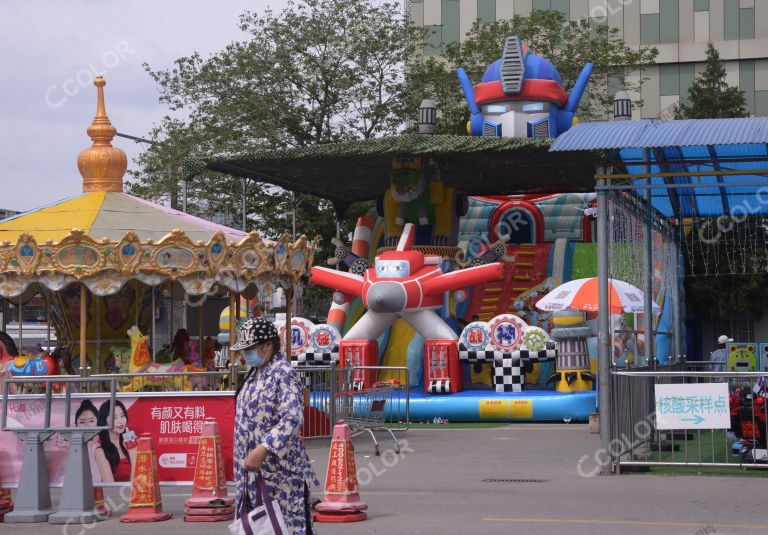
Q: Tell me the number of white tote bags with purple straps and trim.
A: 1